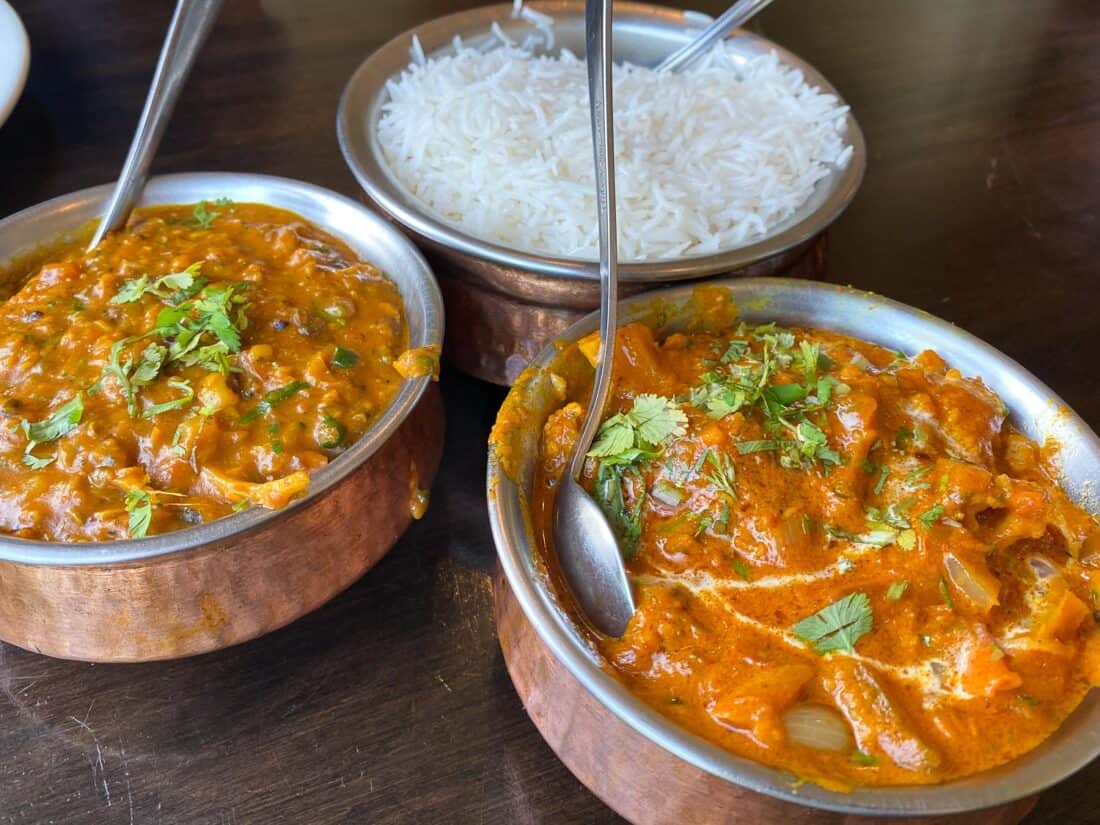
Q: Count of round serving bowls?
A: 3